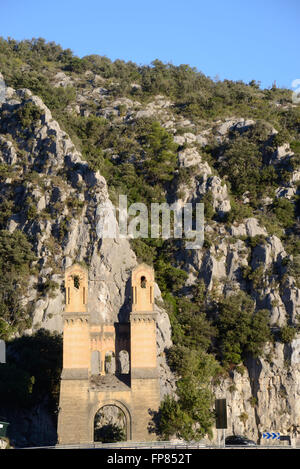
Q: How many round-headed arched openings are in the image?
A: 6